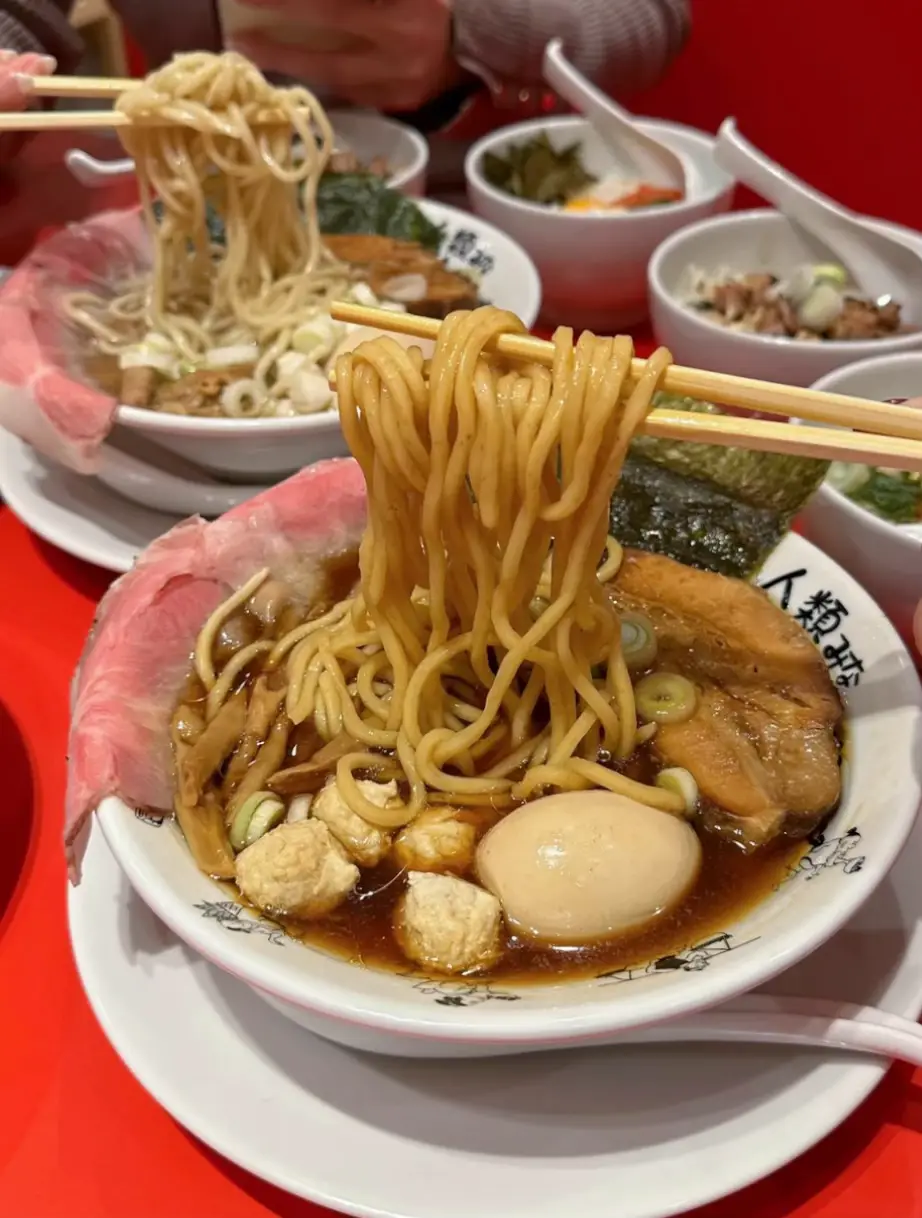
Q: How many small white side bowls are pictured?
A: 4